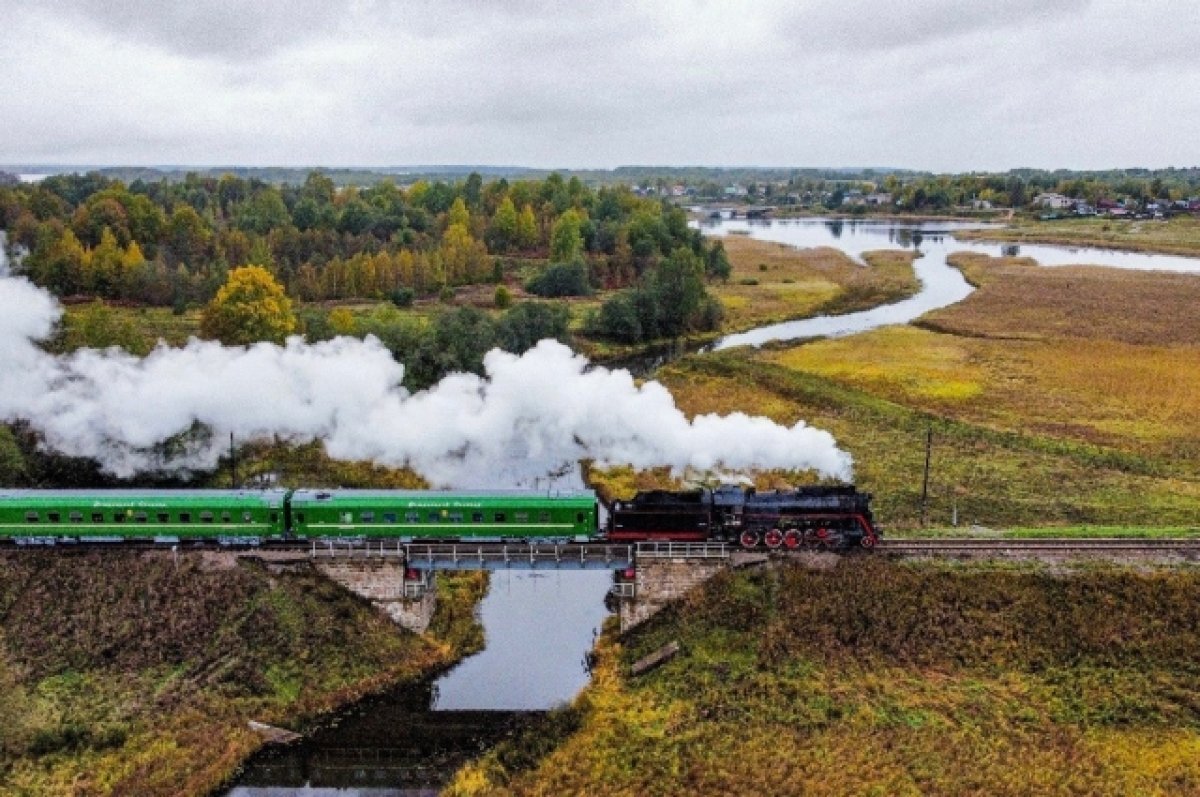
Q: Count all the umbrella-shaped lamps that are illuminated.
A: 0